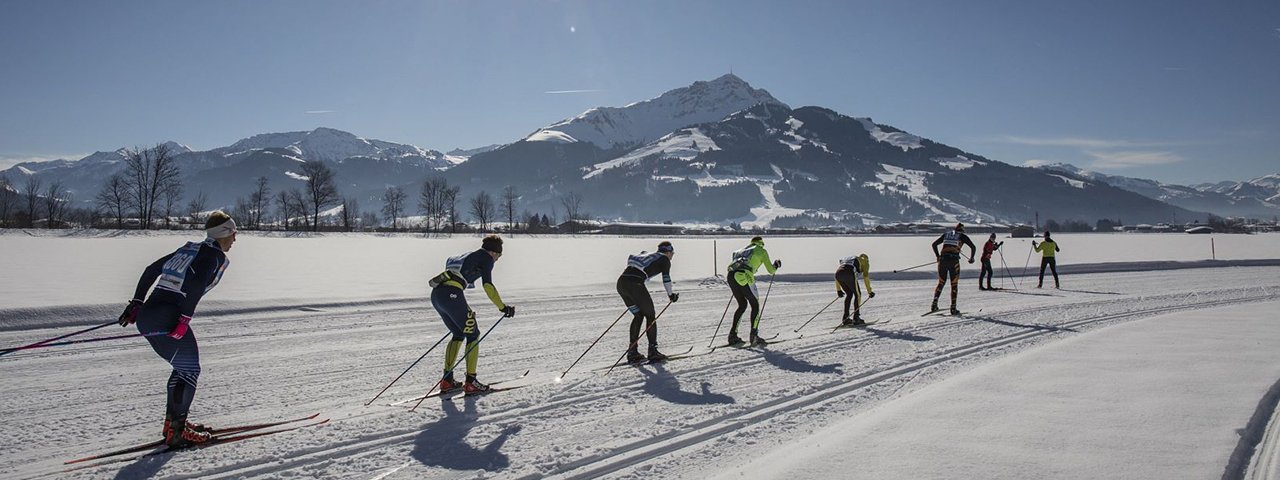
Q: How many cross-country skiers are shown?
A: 8